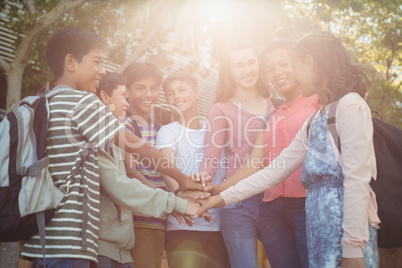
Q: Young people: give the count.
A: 7